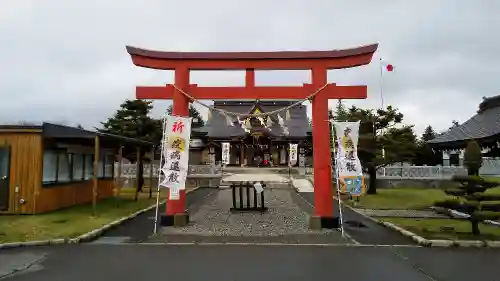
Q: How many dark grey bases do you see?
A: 2